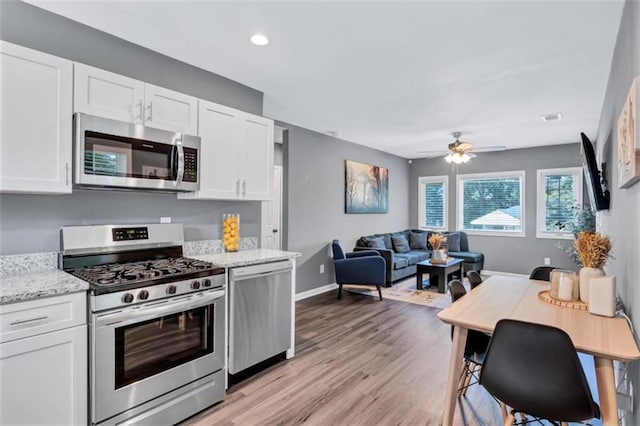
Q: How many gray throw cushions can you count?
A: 4